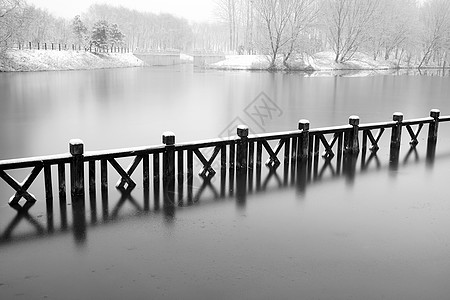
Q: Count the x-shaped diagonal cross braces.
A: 7